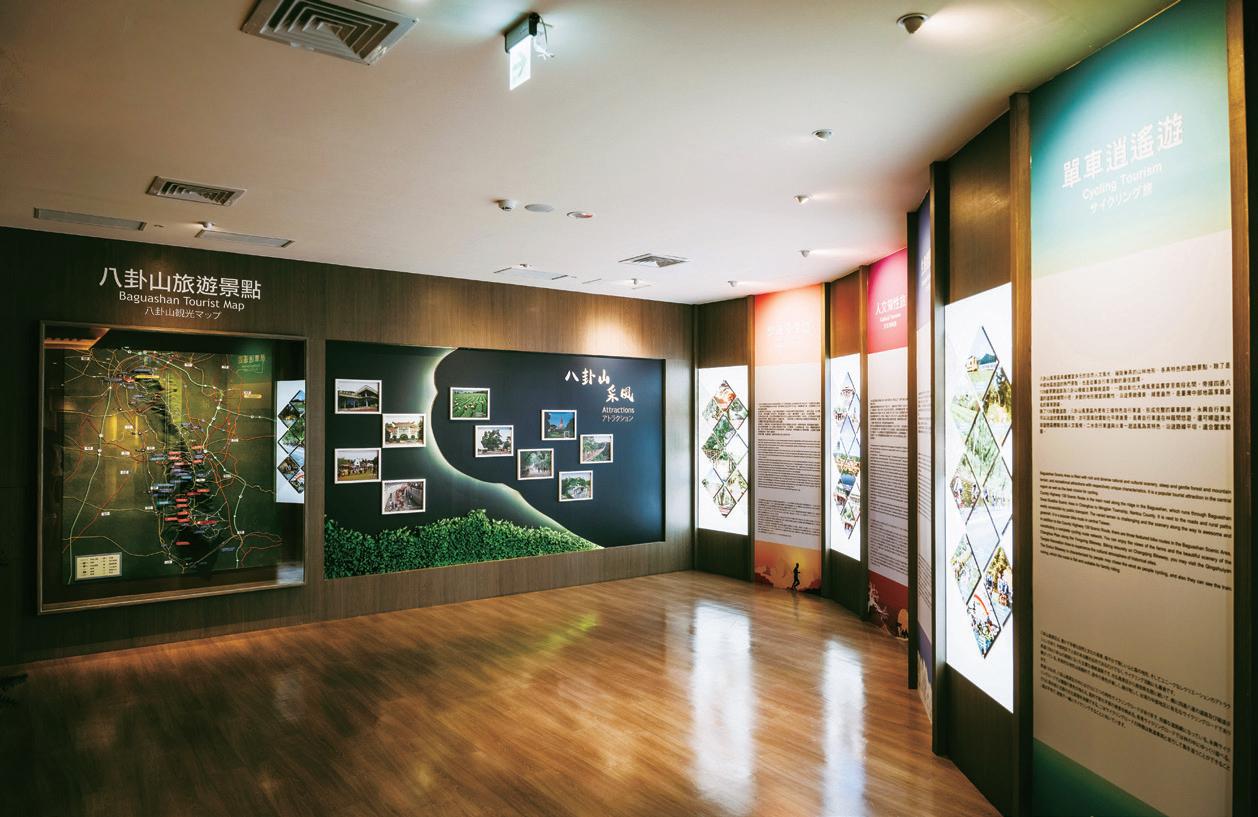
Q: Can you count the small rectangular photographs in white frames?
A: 10